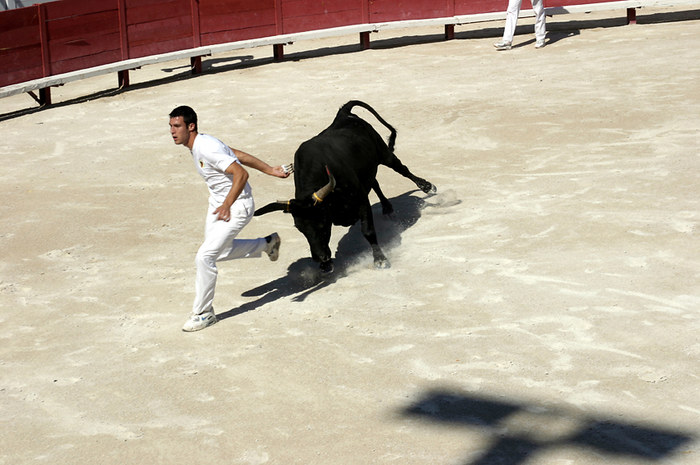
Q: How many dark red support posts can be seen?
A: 7